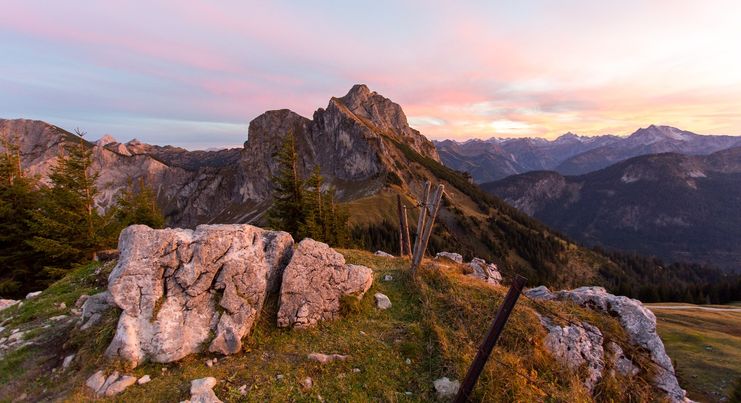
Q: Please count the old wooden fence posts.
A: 5